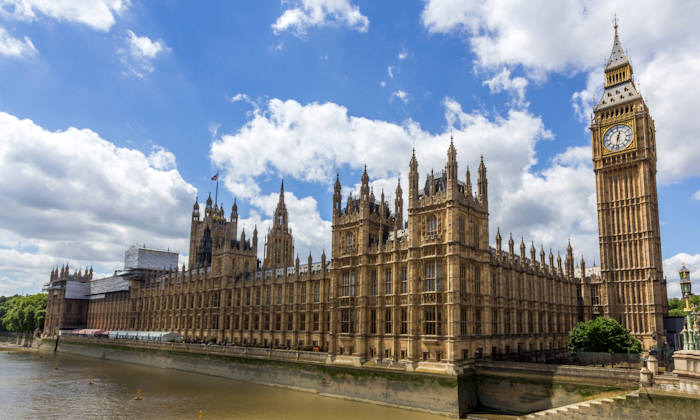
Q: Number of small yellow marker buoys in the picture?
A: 4